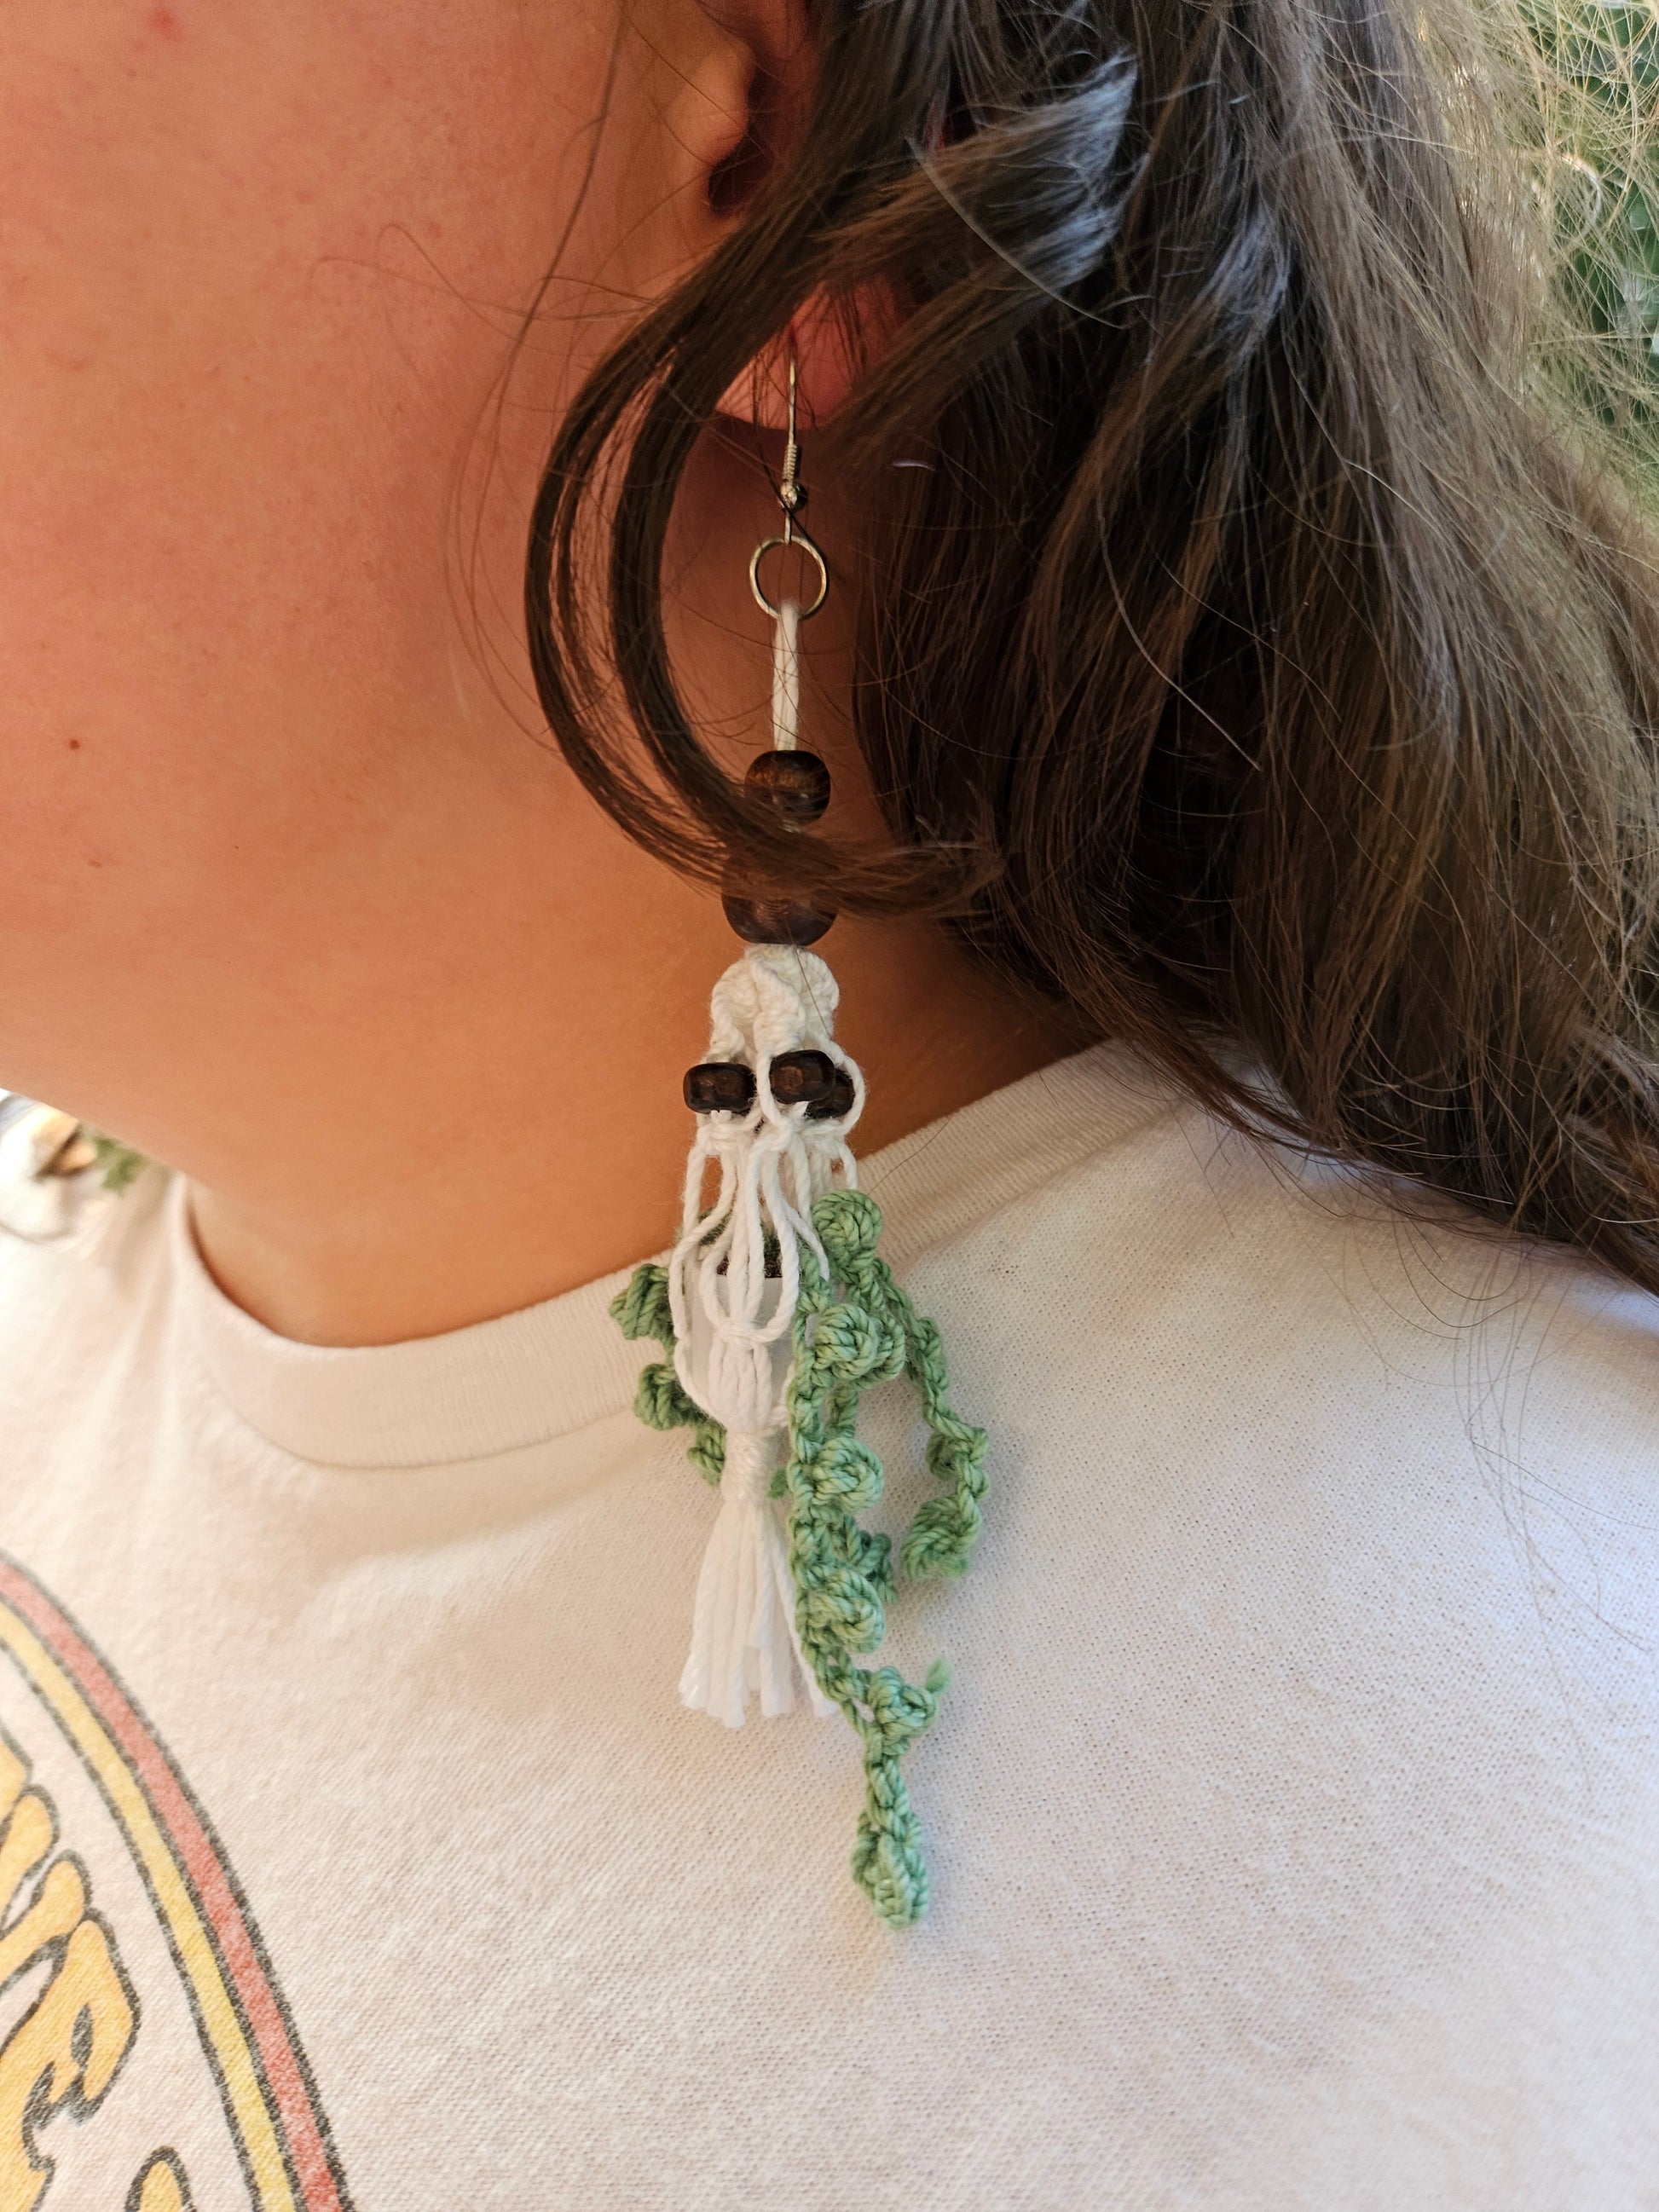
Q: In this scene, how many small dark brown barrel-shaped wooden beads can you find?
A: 3